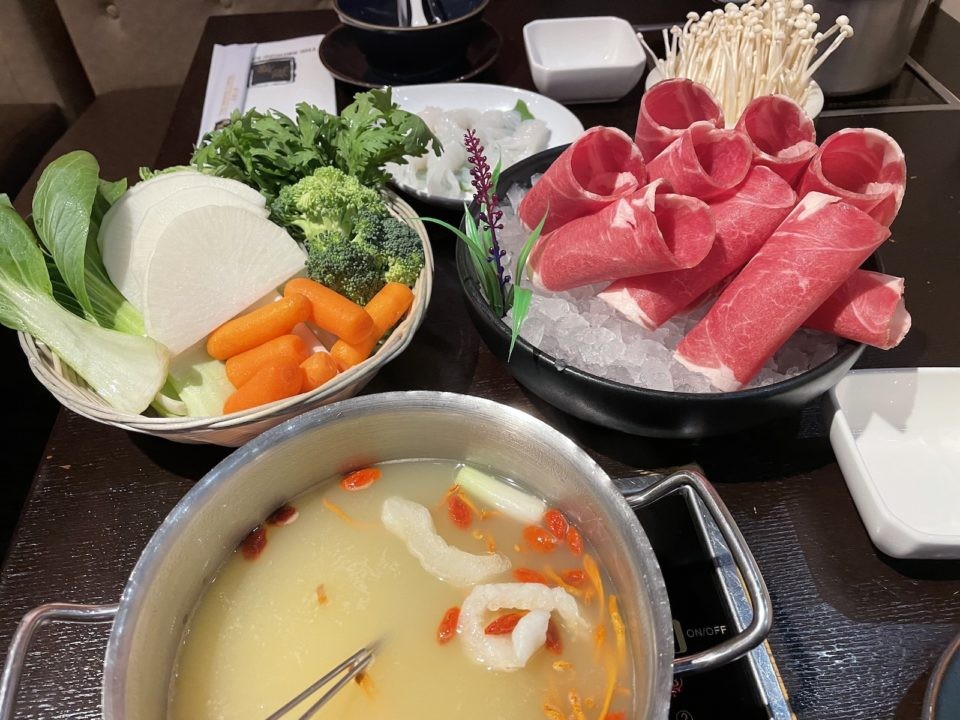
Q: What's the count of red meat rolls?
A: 9